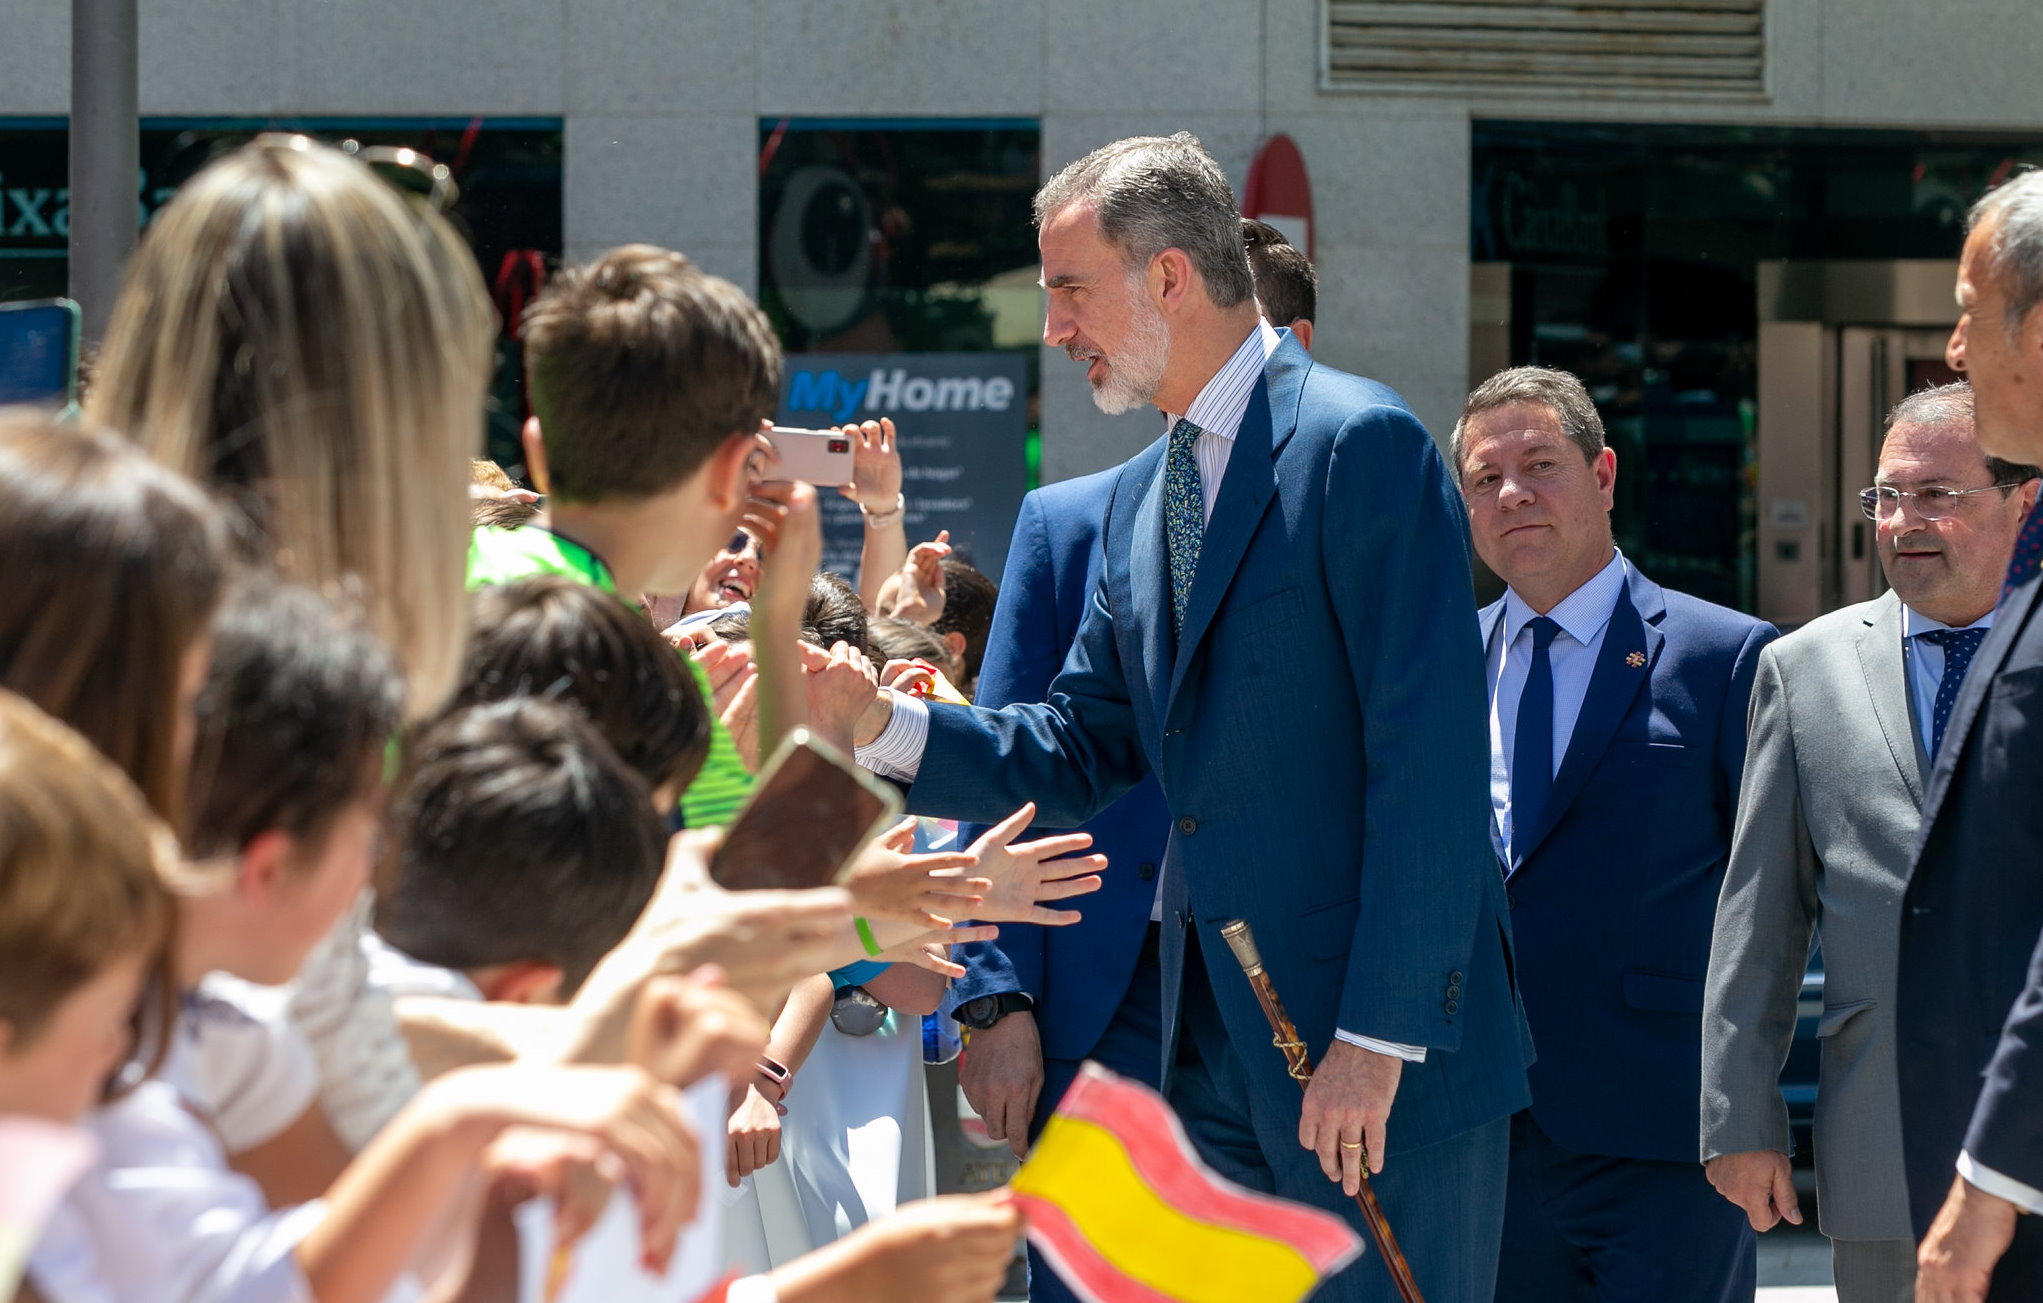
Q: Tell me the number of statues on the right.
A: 0